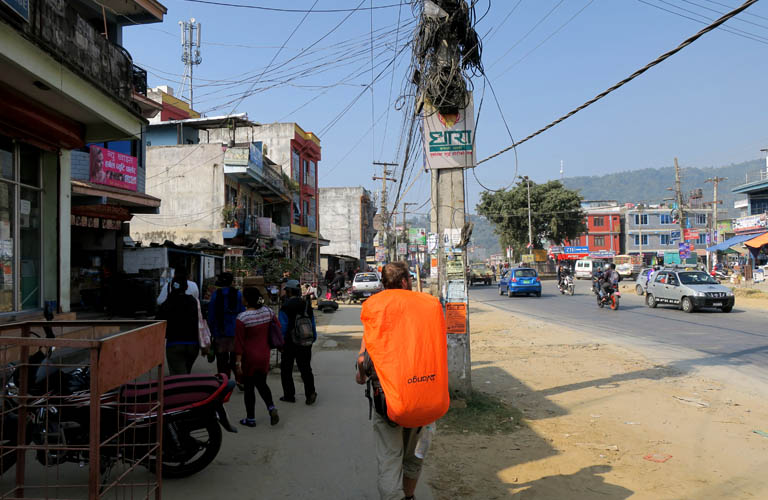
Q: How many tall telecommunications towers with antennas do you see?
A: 1